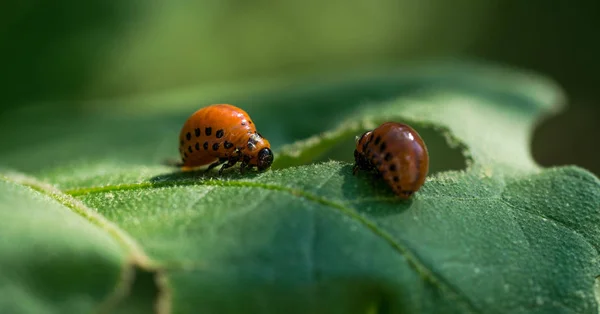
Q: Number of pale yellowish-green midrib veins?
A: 2